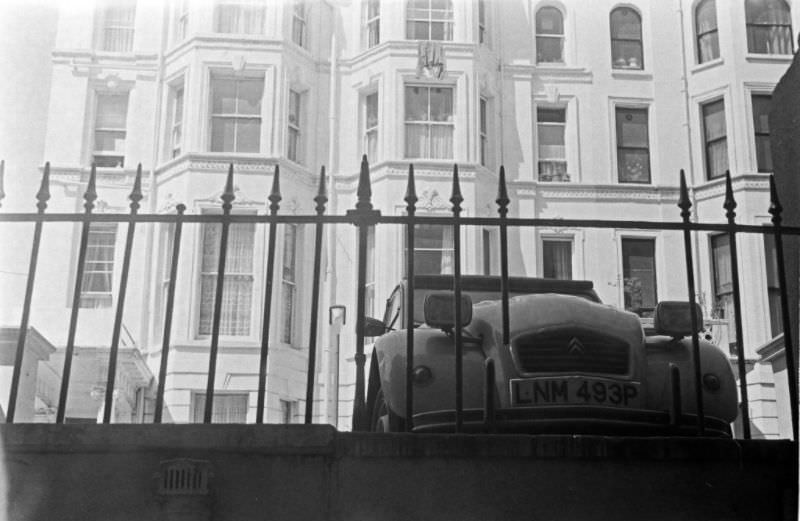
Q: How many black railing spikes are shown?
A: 14